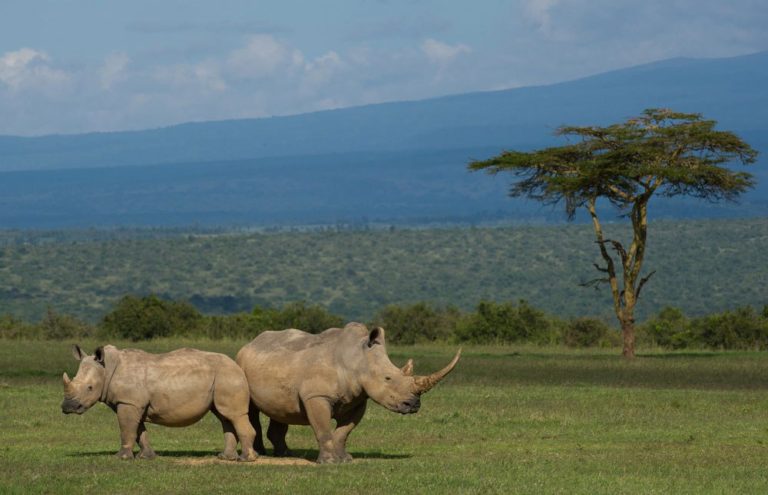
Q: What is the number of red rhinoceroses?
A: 0